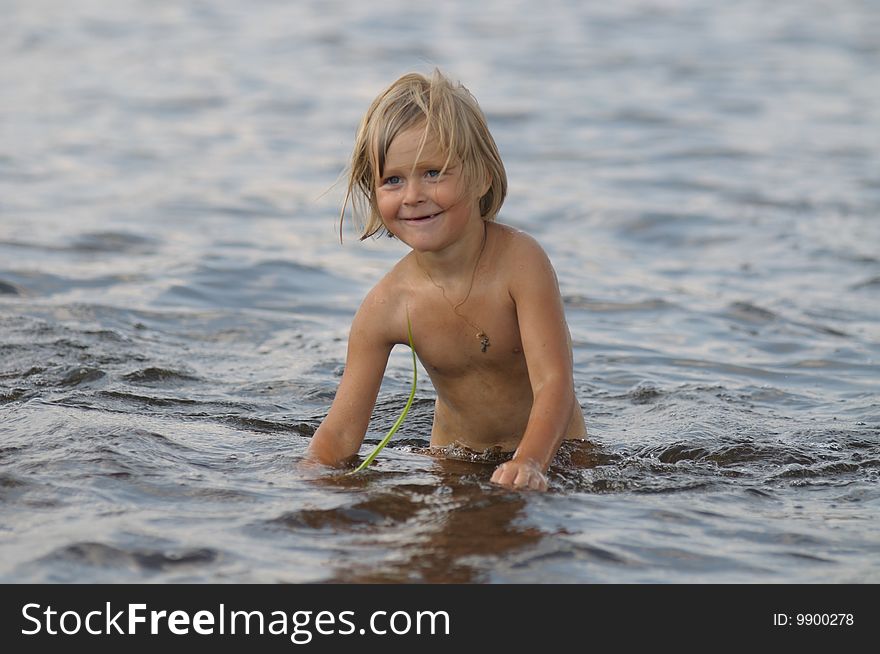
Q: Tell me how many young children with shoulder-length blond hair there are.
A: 1